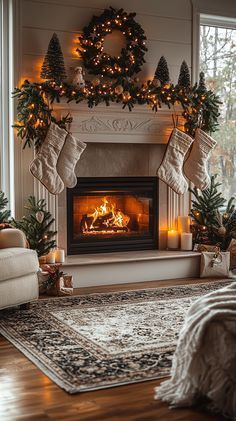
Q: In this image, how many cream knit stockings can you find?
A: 4